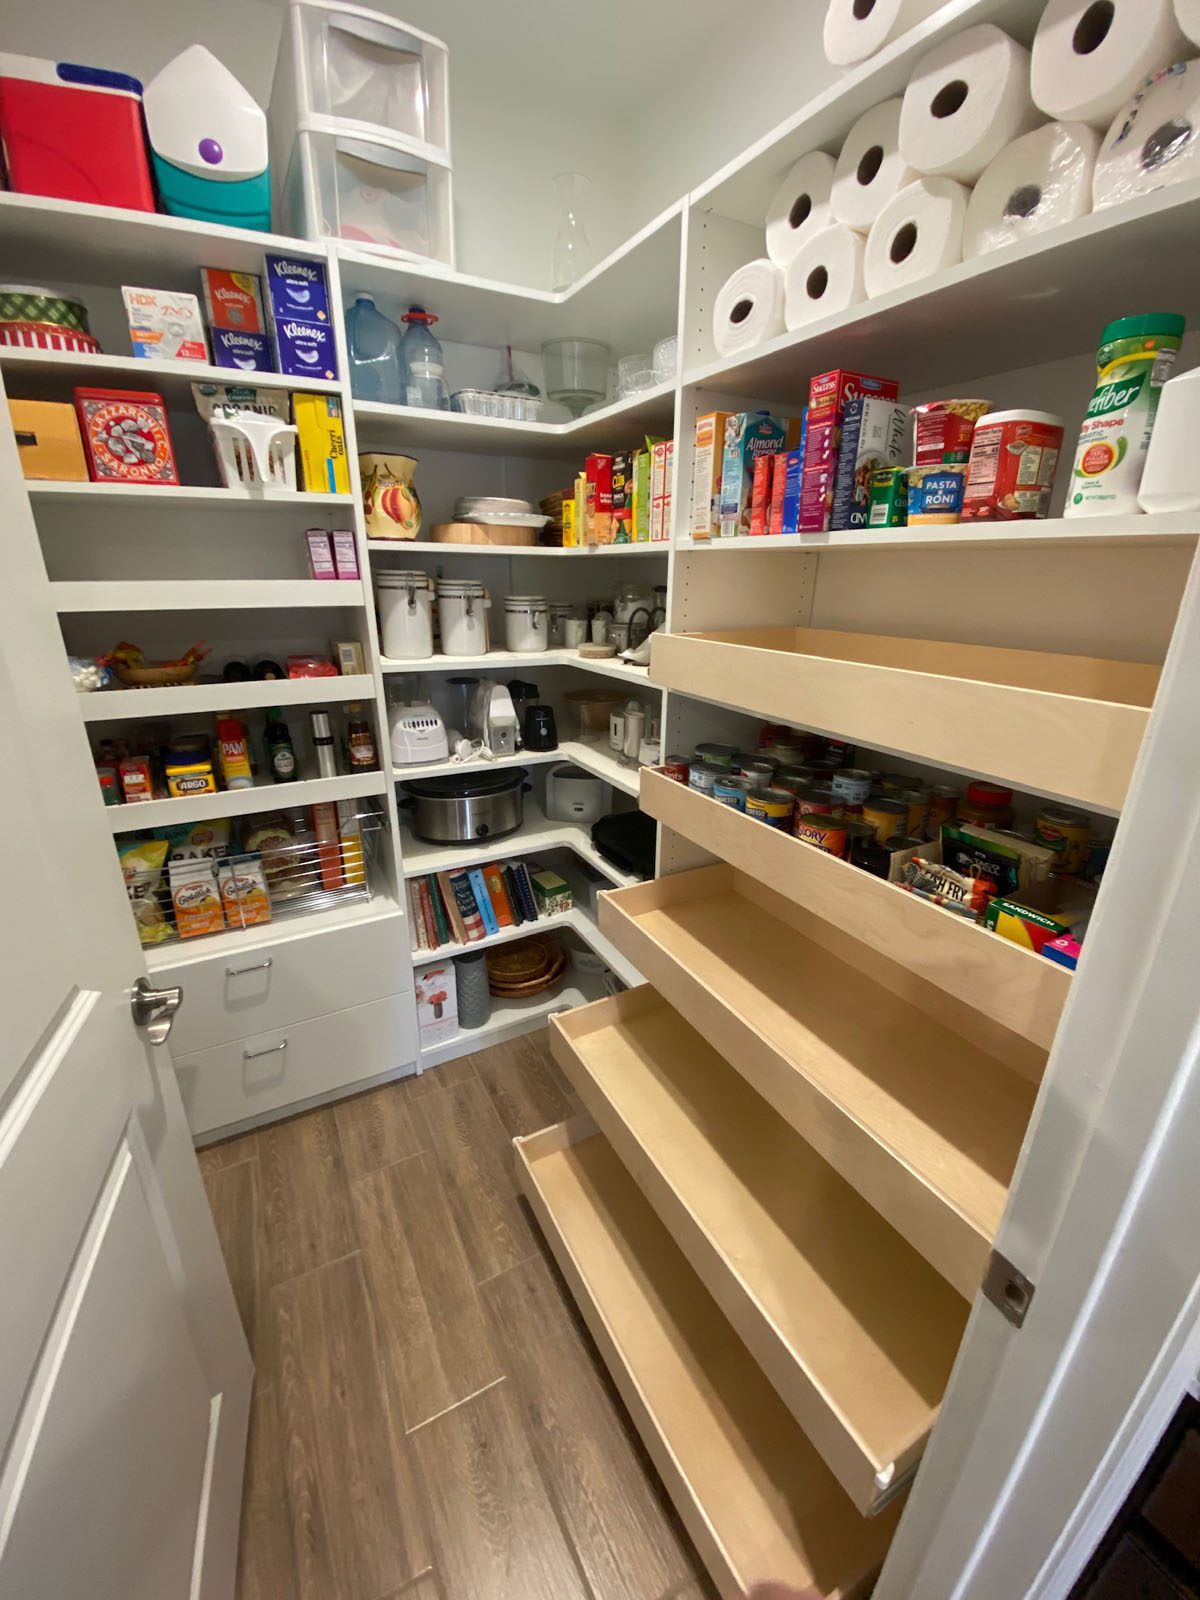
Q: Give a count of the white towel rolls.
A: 11